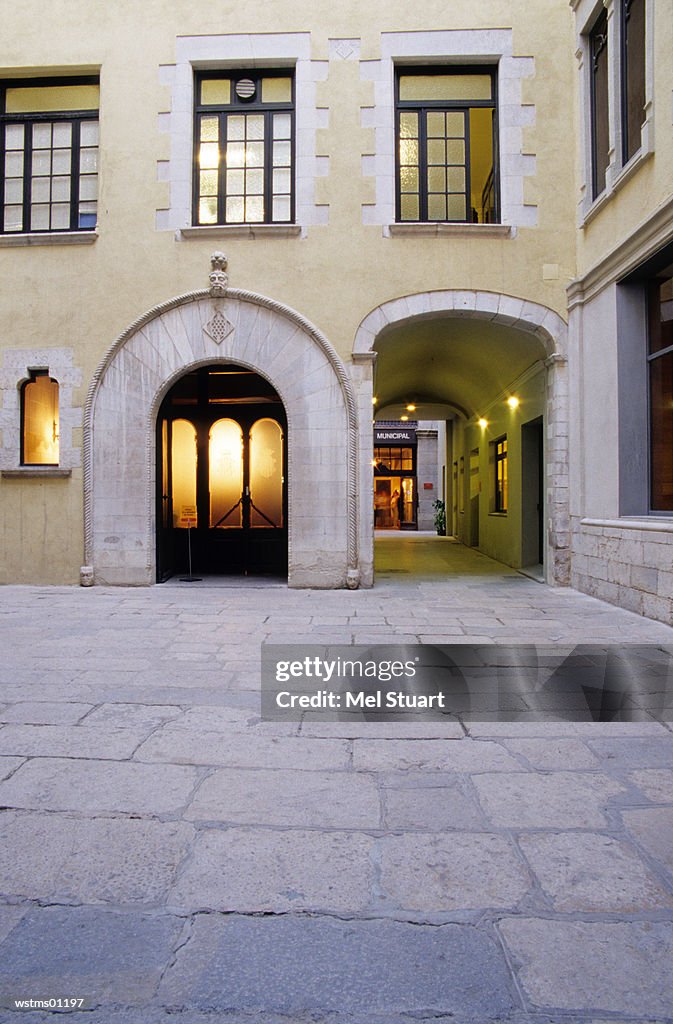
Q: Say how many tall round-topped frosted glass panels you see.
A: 3